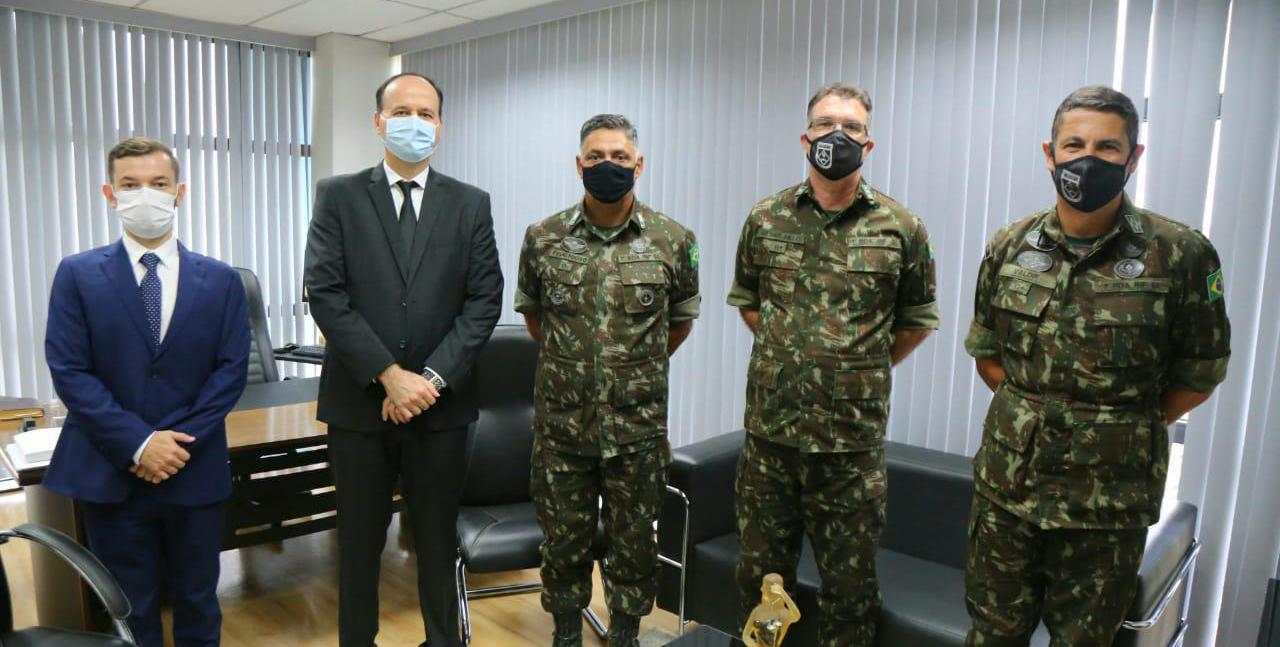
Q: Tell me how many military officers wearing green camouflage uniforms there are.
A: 3